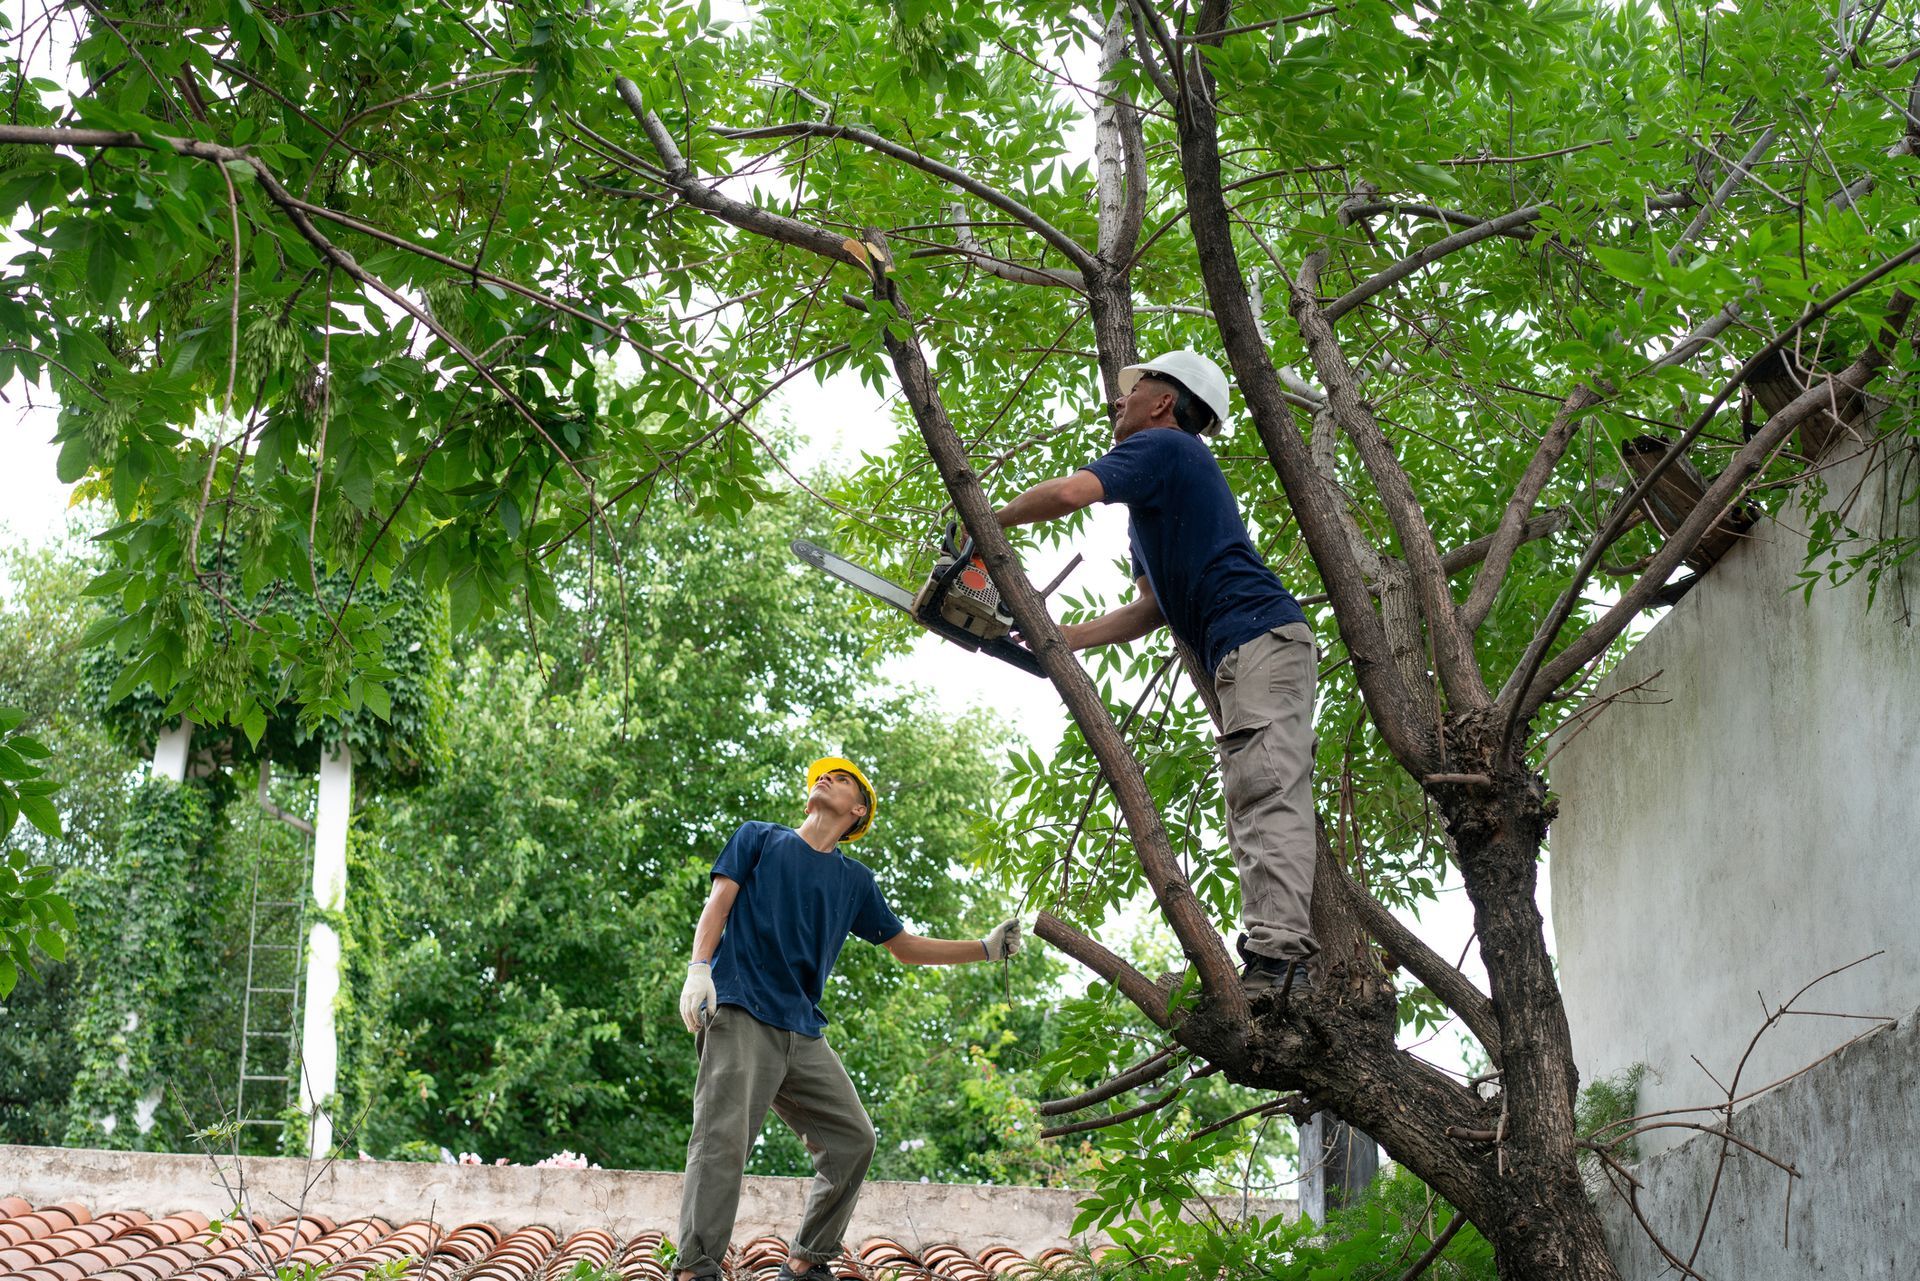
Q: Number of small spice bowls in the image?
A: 0